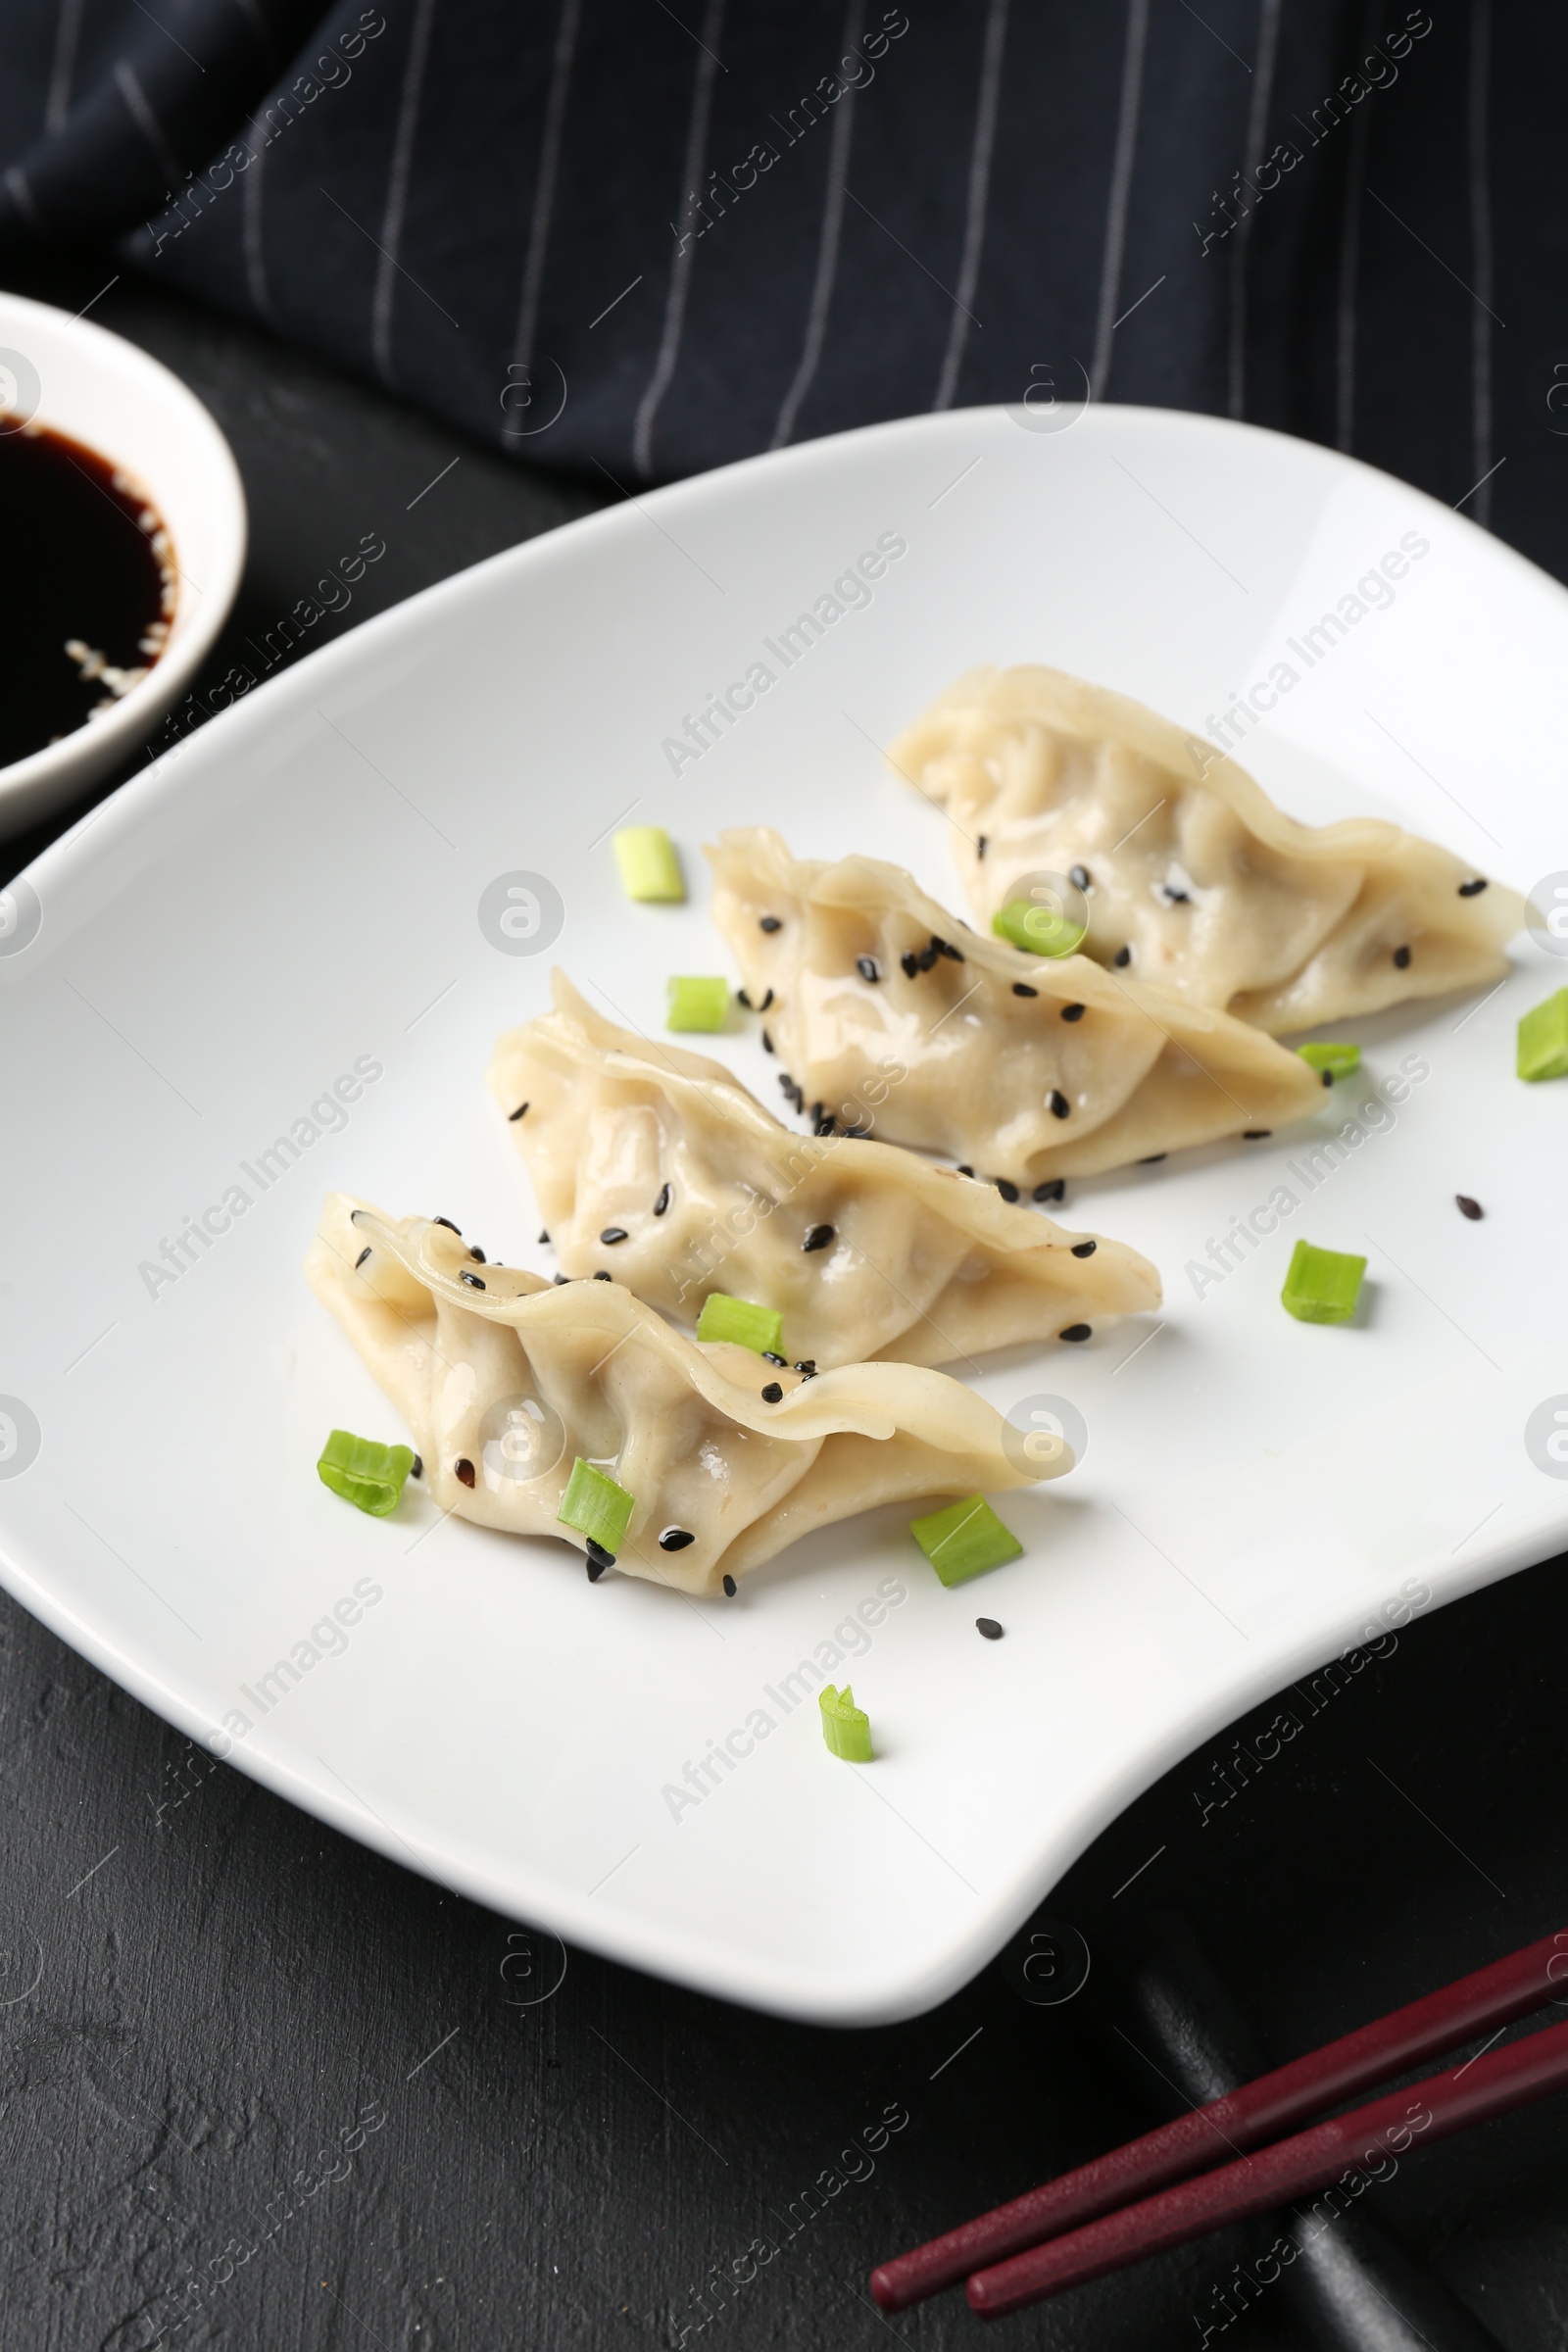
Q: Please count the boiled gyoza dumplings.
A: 4